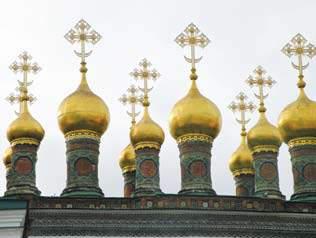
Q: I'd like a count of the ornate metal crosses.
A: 9